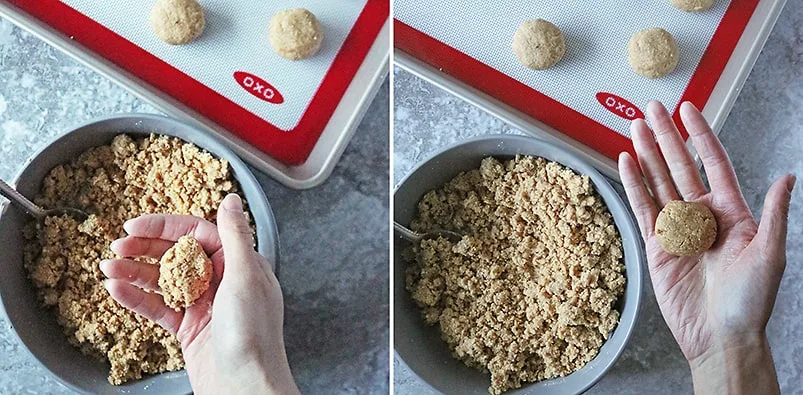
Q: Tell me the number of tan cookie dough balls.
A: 7